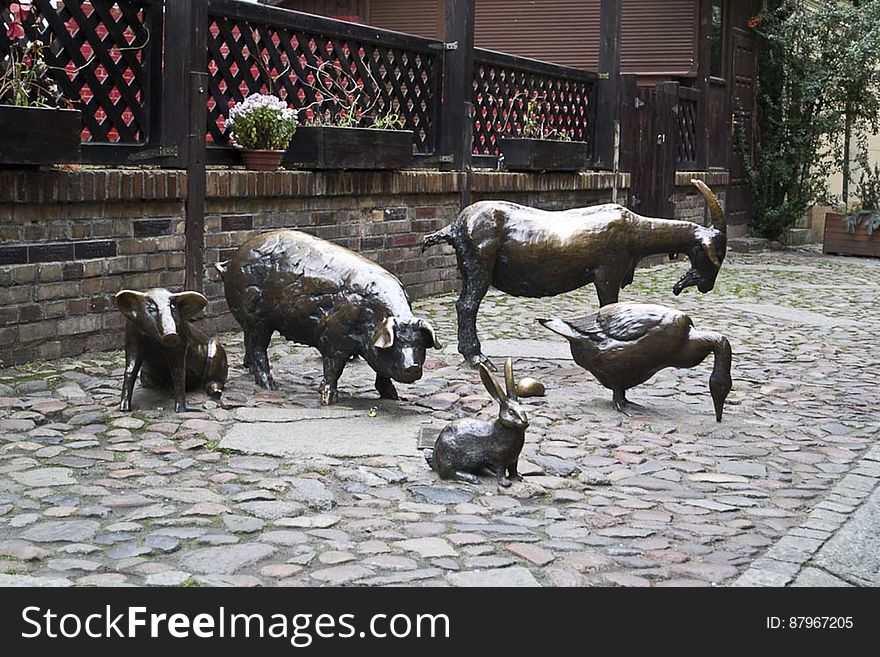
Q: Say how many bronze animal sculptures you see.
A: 5